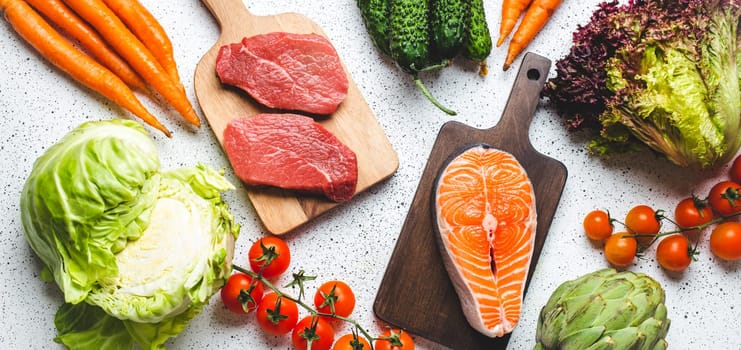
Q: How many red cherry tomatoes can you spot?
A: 15